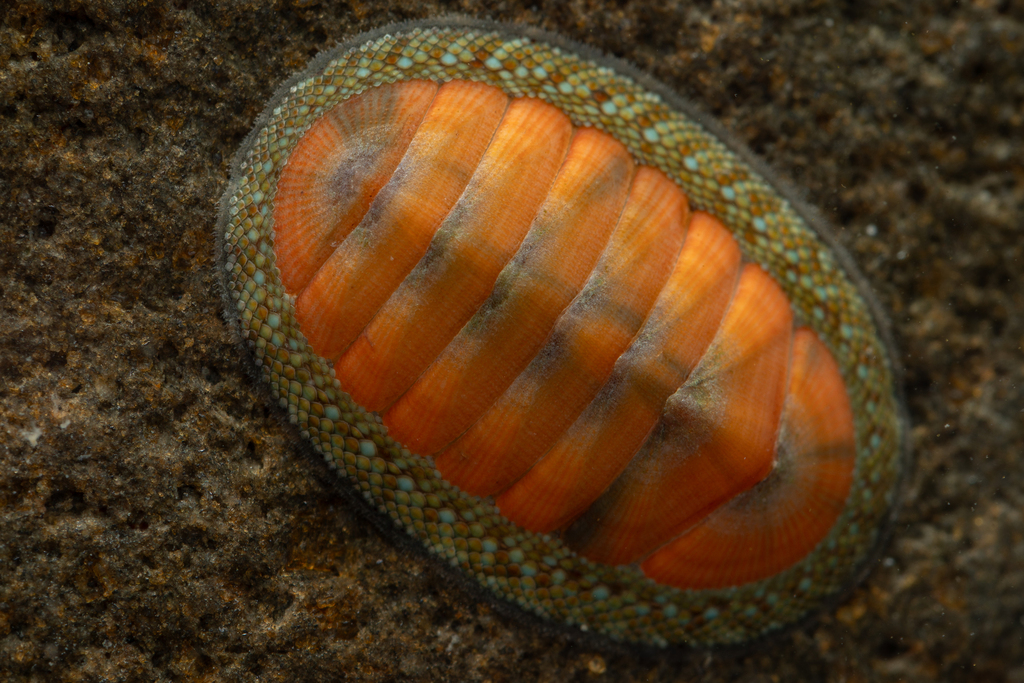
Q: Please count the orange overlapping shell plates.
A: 8